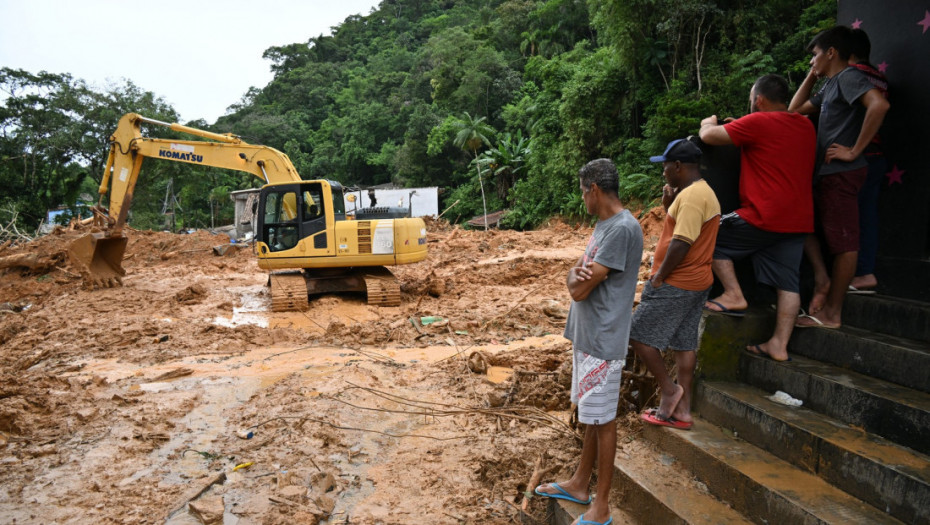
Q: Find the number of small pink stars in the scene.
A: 4